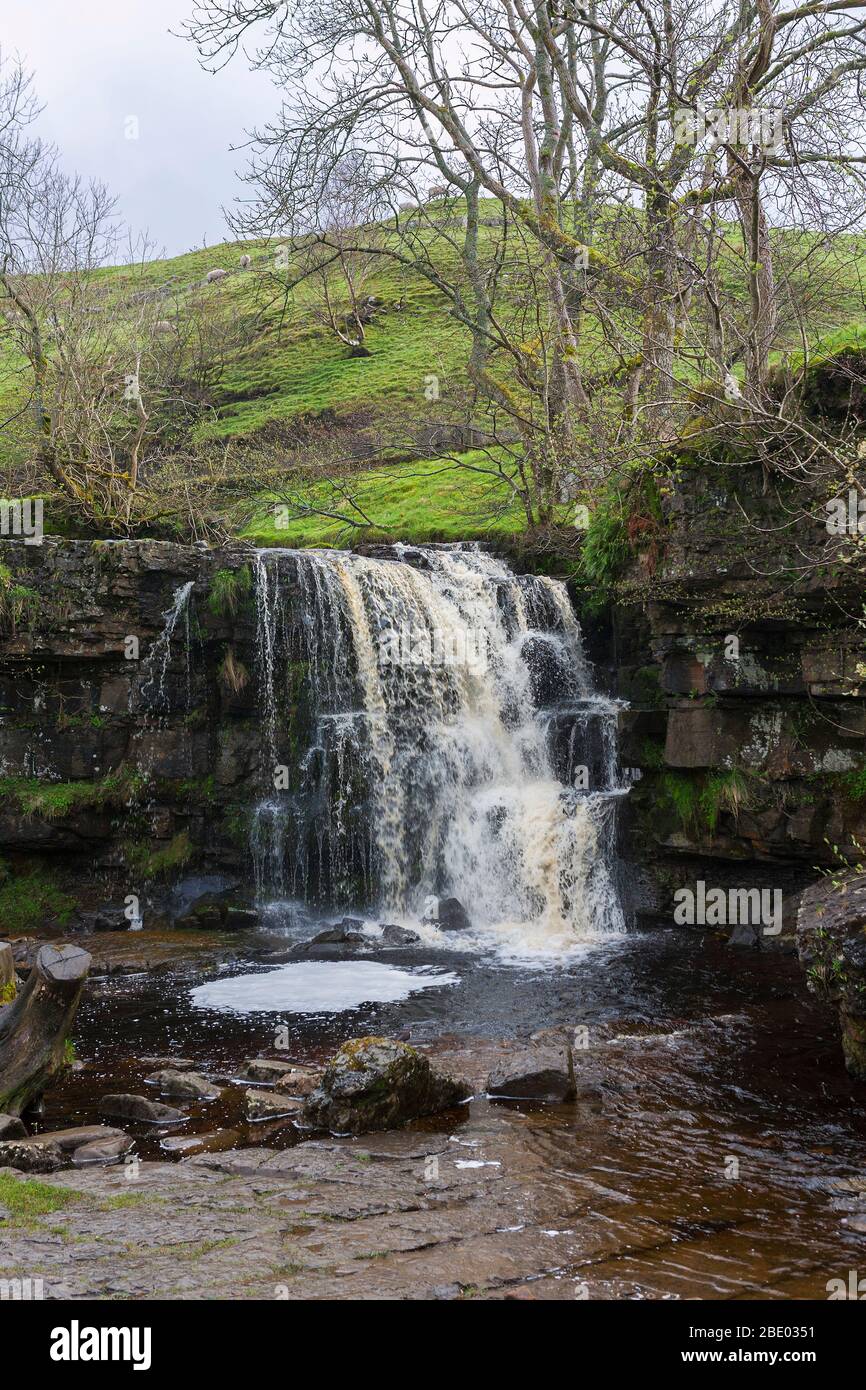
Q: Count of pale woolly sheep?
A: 5